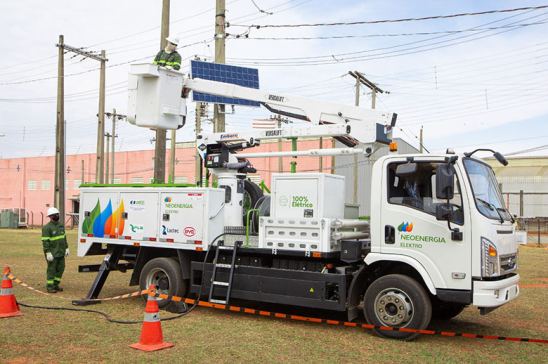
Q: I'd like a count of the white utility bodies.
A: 1